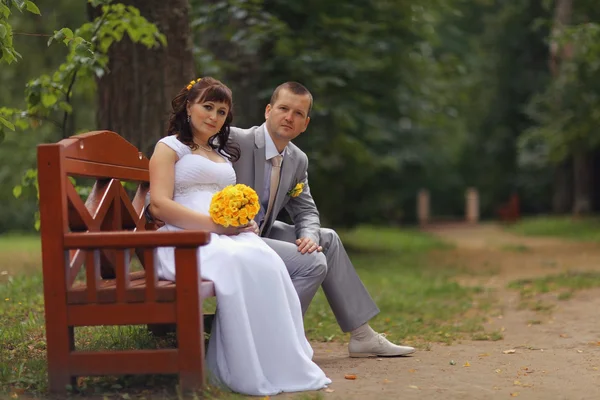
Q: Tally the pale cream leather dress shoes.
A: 1